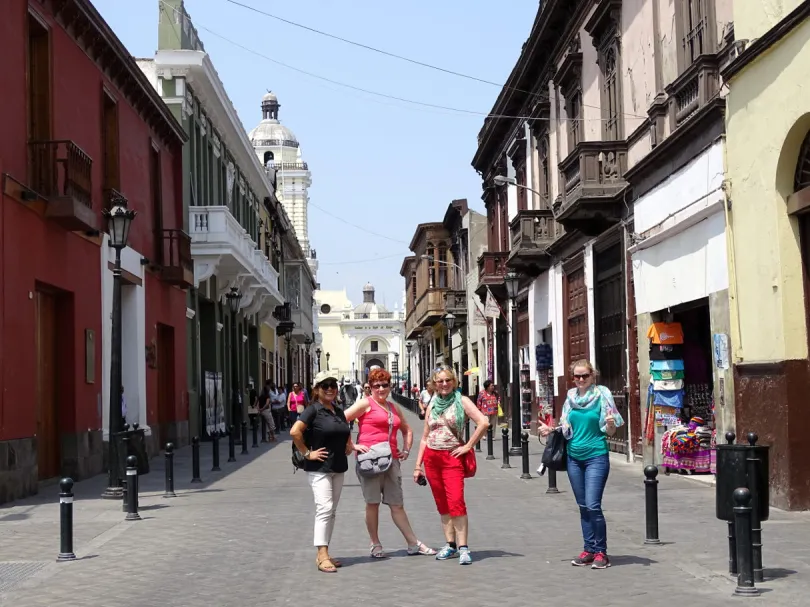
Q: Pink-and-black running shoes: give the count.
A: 2